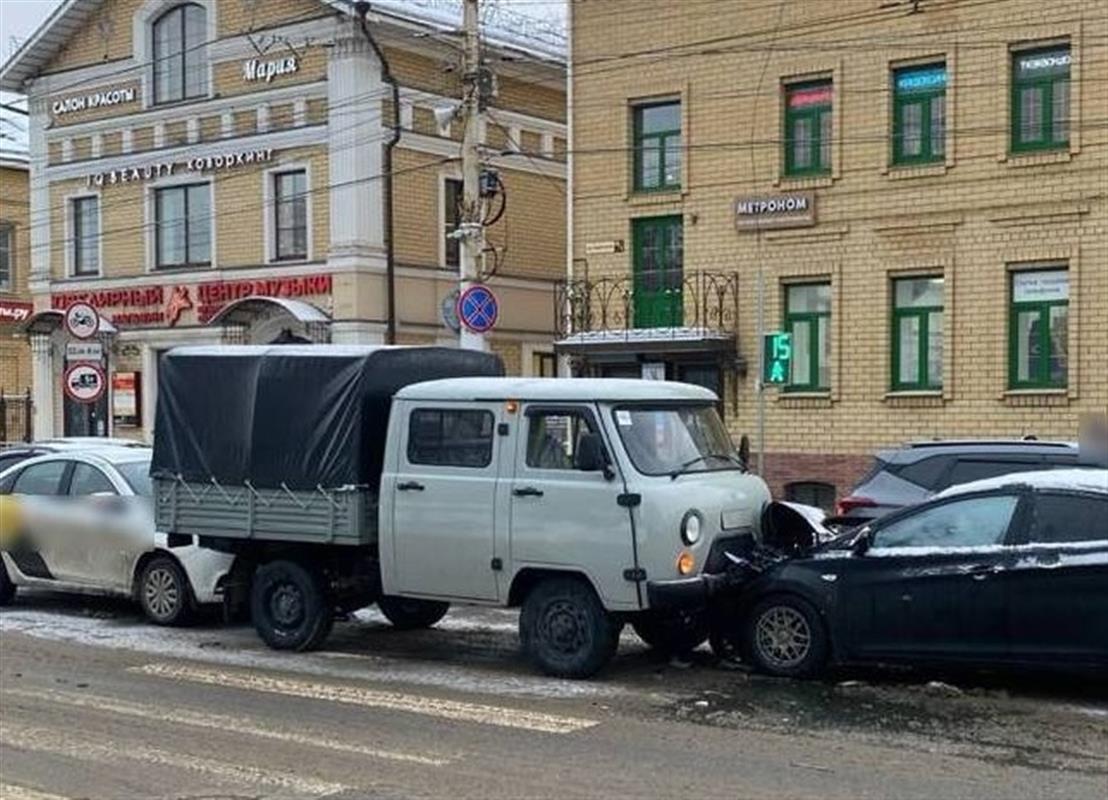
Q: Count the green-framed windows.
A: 7